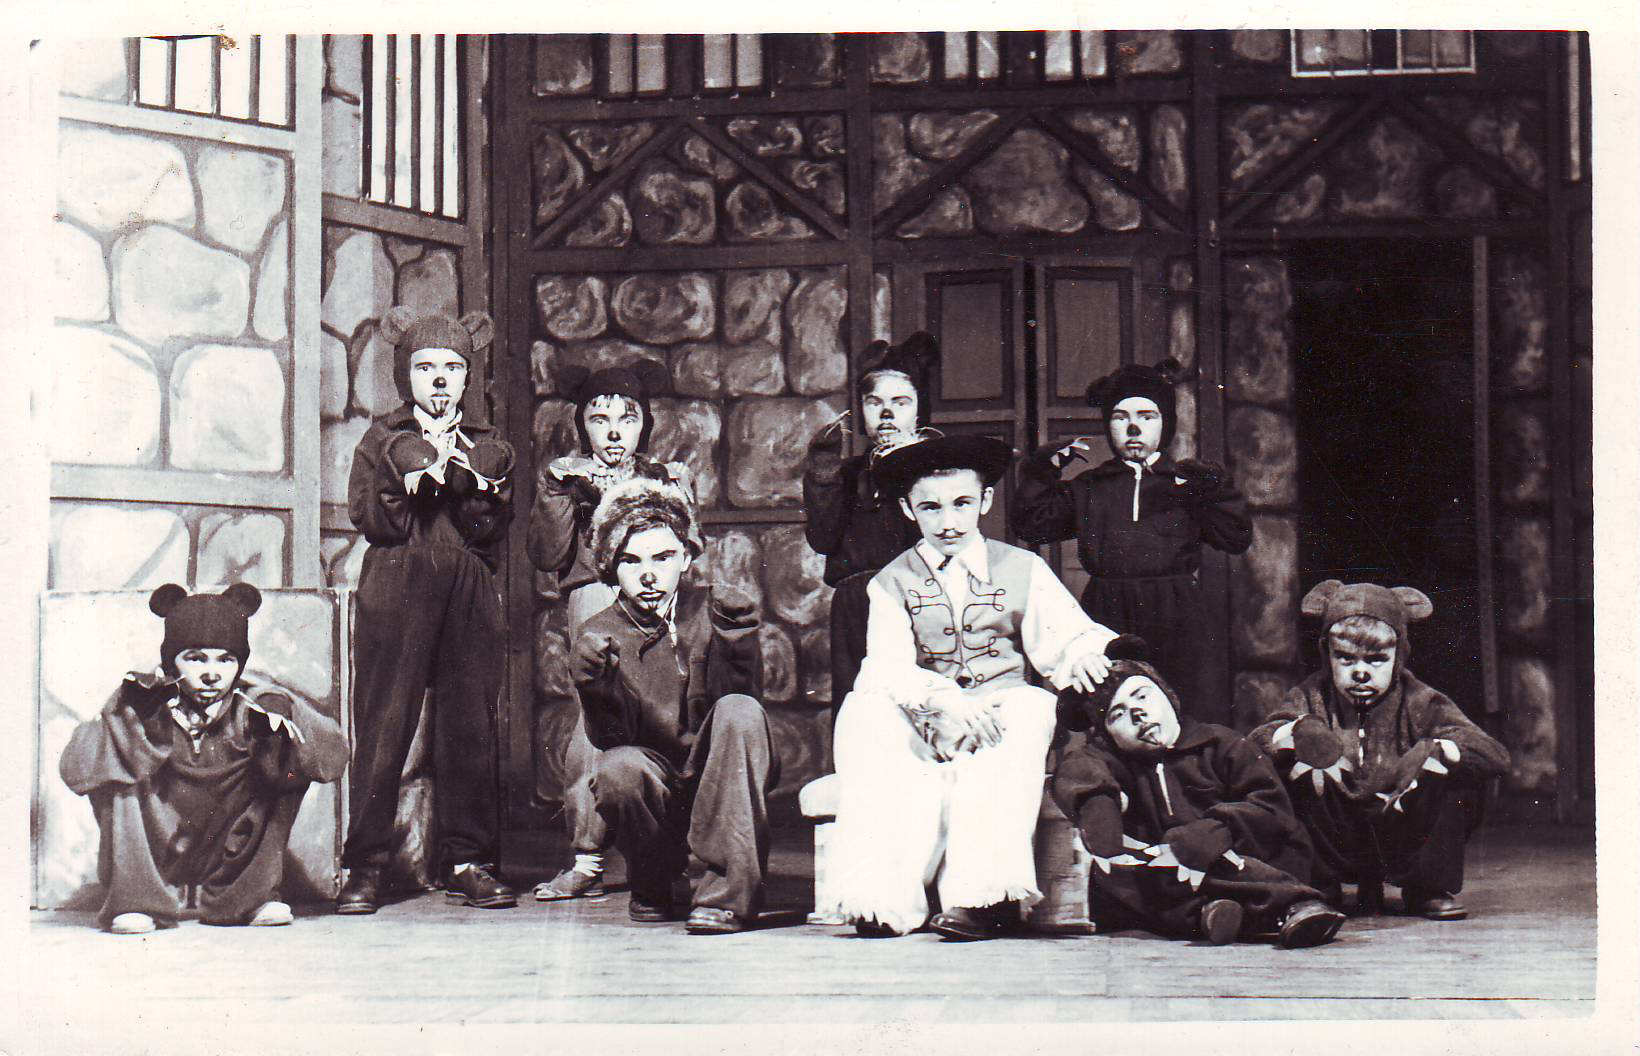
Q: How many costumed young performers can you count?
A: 9